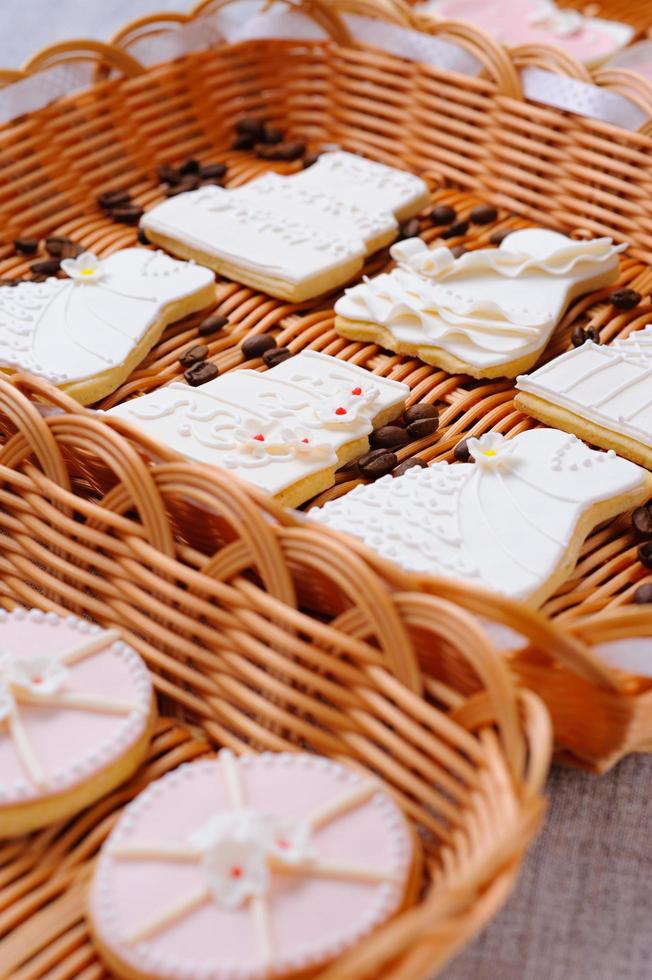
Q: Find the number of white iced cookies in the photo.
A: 6